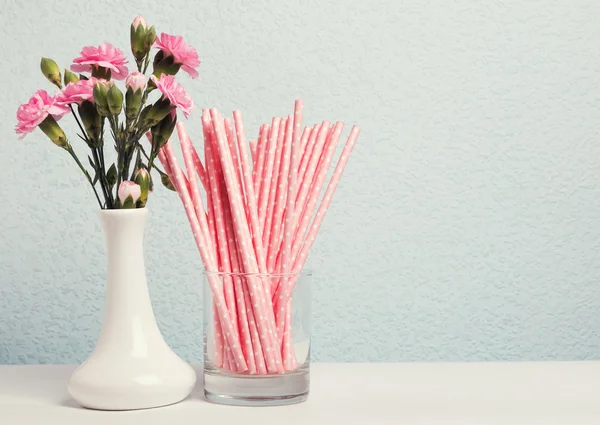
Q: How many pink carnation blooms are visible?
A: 5